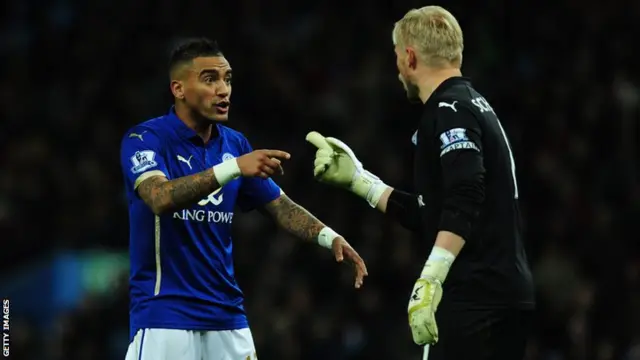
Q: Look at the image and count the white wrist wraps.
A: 2